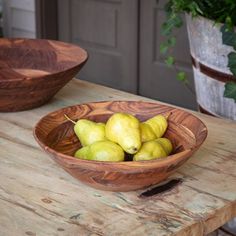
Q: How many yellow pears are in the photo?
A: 5